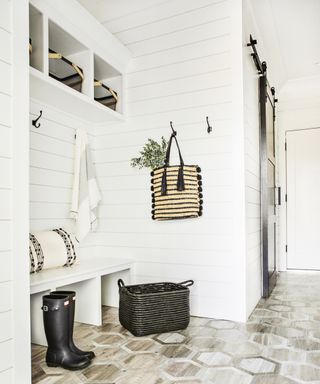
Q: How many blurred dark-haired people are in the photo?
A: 0